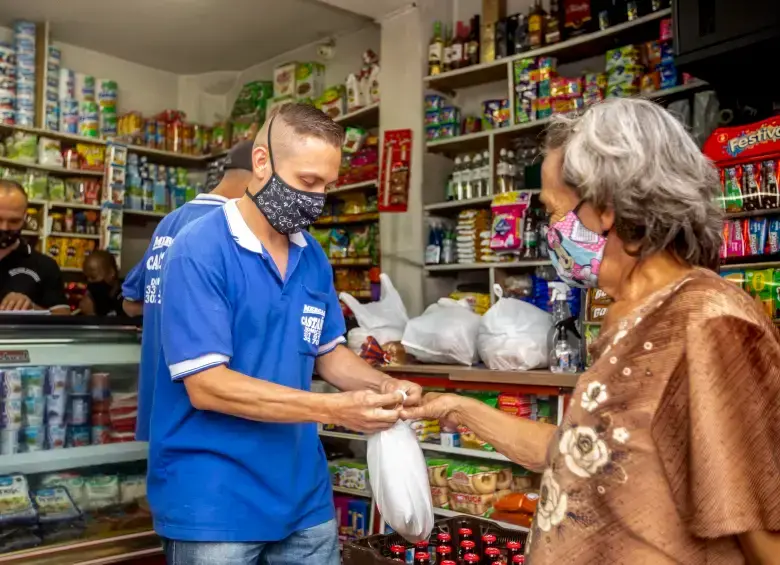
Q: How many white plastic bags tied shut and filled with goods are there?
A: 4